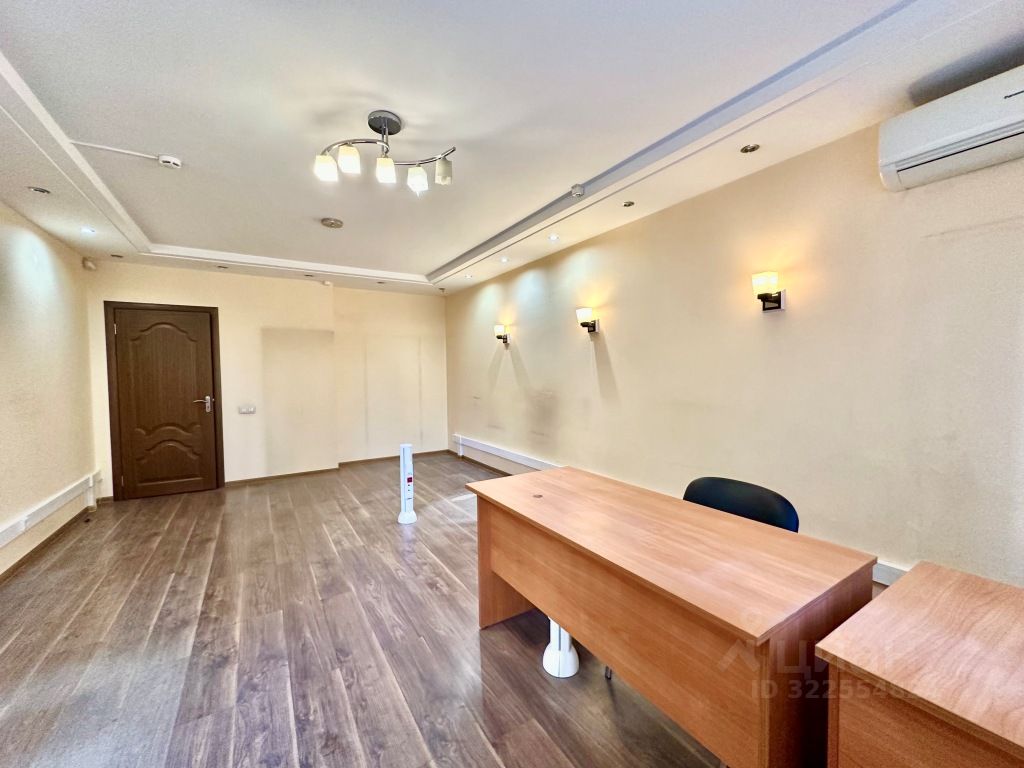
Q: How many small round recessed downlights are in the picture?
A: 12